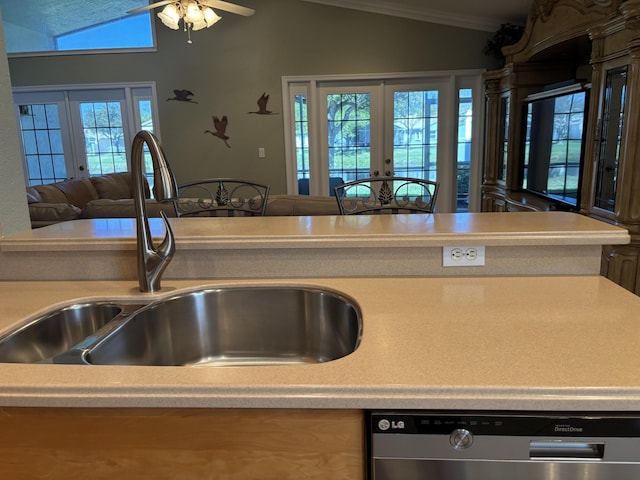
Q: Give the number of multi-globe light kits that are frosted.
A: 1